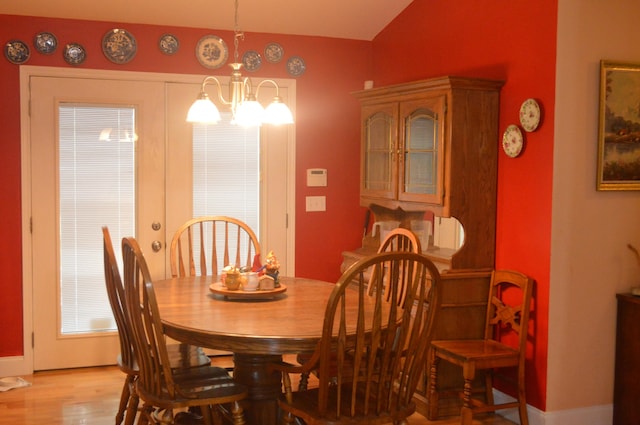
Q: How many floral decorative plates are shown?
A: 2